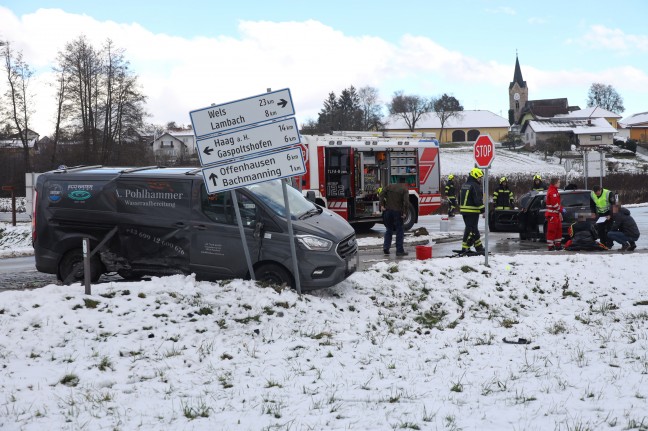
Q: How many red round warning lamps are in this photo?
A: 0